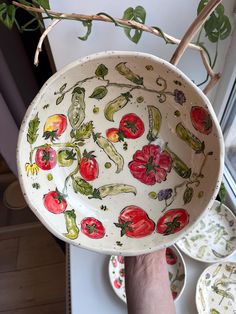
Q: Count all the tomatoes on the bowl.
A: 12